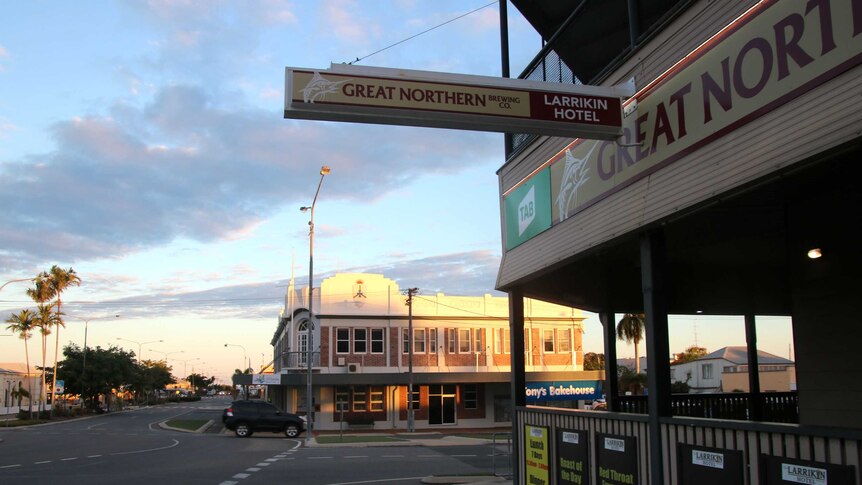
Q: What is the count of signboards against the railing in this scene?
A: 5